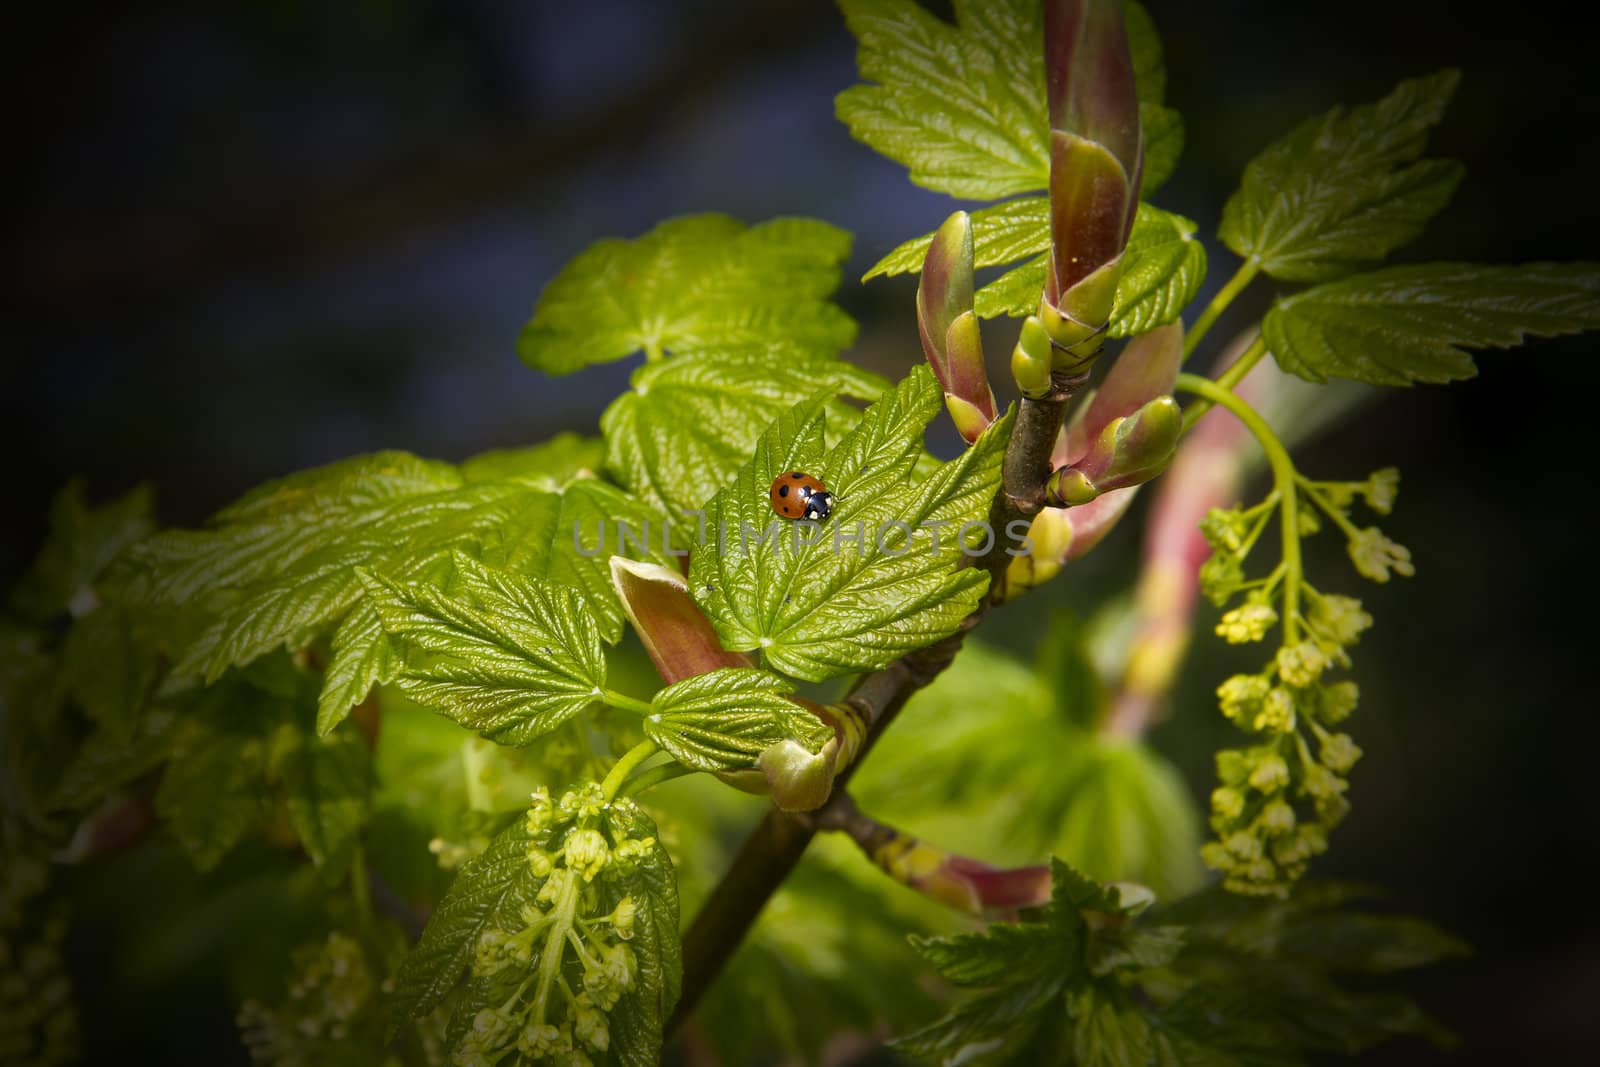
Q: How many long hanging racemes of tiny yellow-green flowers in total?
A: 2